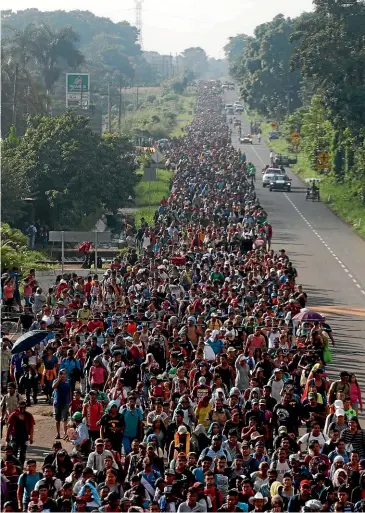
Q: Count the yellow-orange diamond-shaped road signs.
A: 3